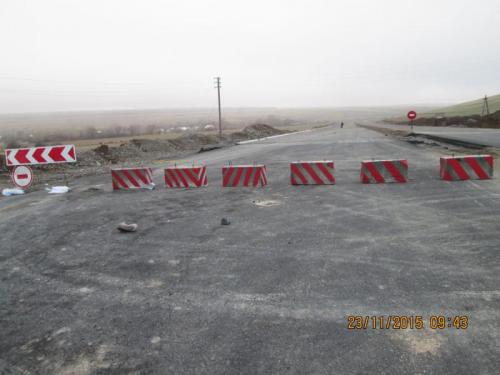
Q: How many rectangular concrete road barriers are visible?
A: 6